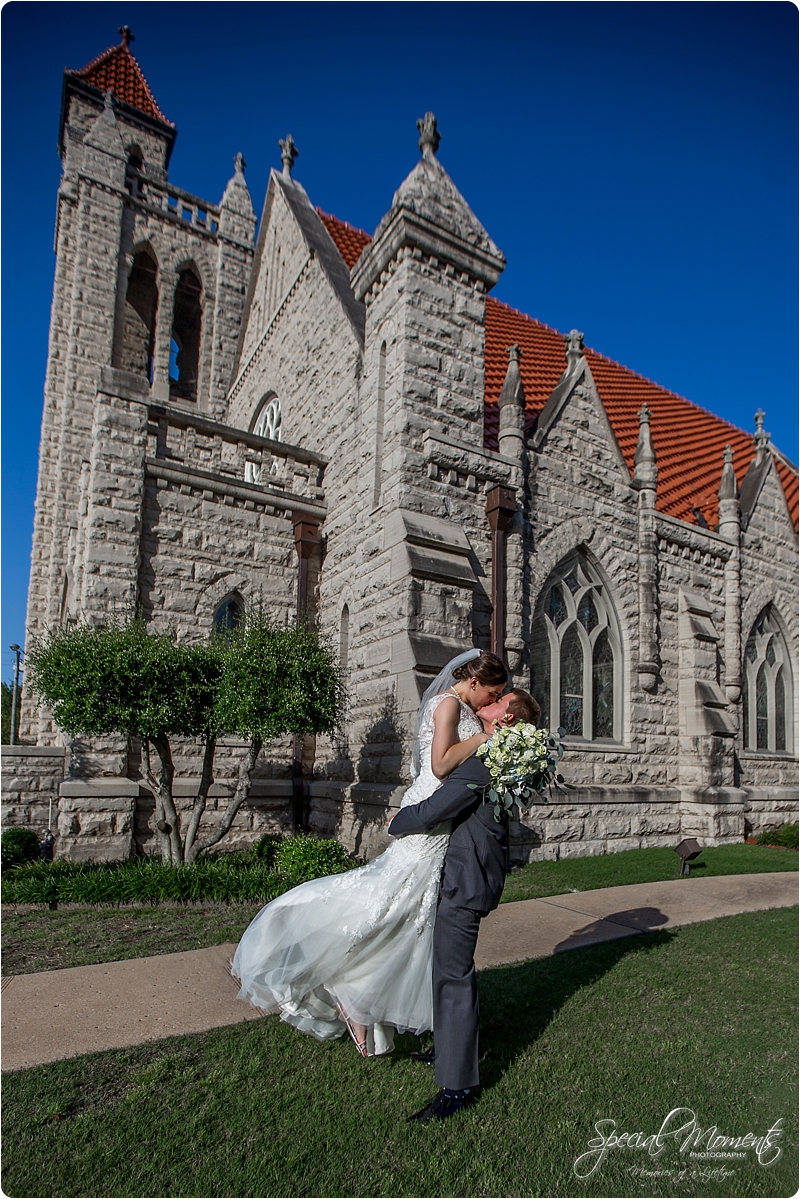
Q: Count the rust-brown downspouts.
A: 2